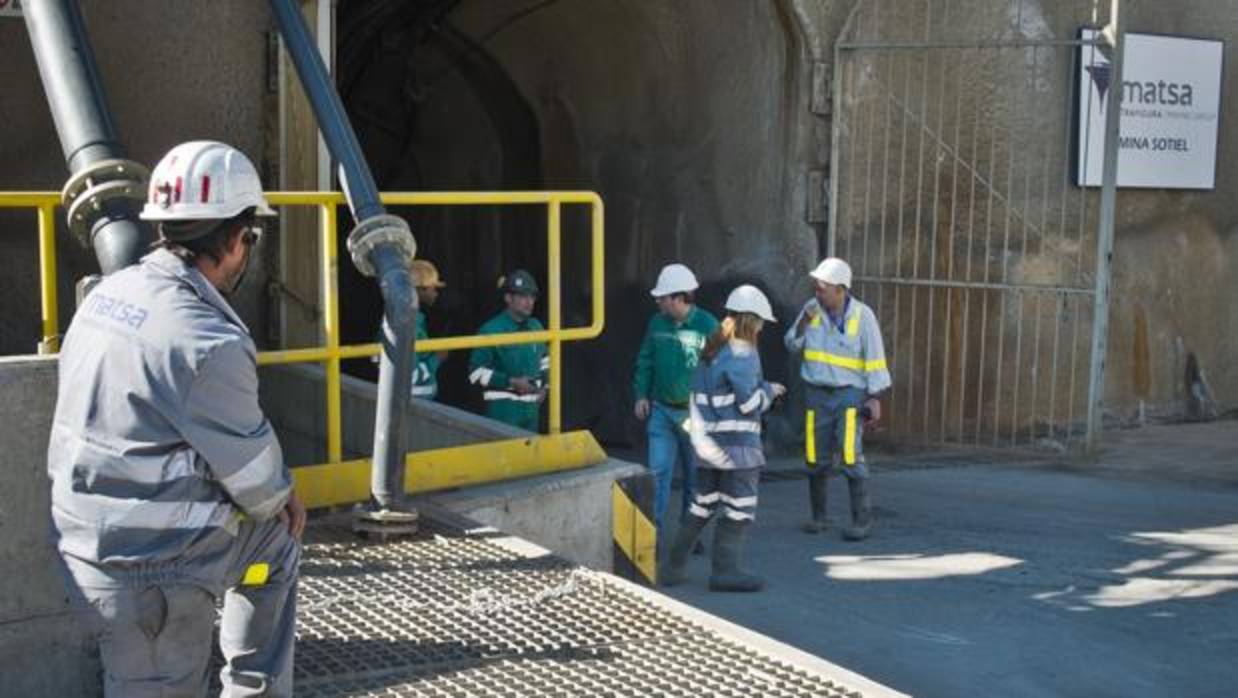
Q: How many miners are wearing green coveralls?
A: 2